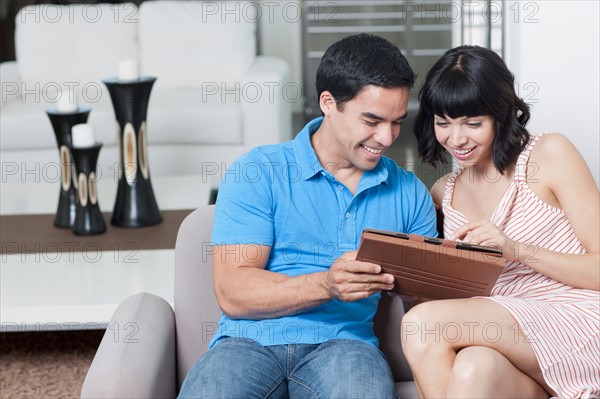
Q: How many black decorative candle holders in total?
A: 3